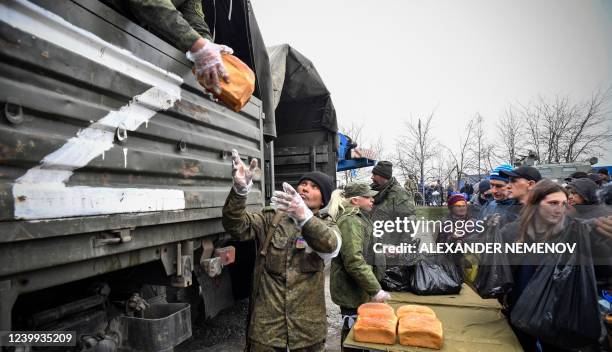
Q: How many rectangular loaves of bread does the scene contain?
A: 5